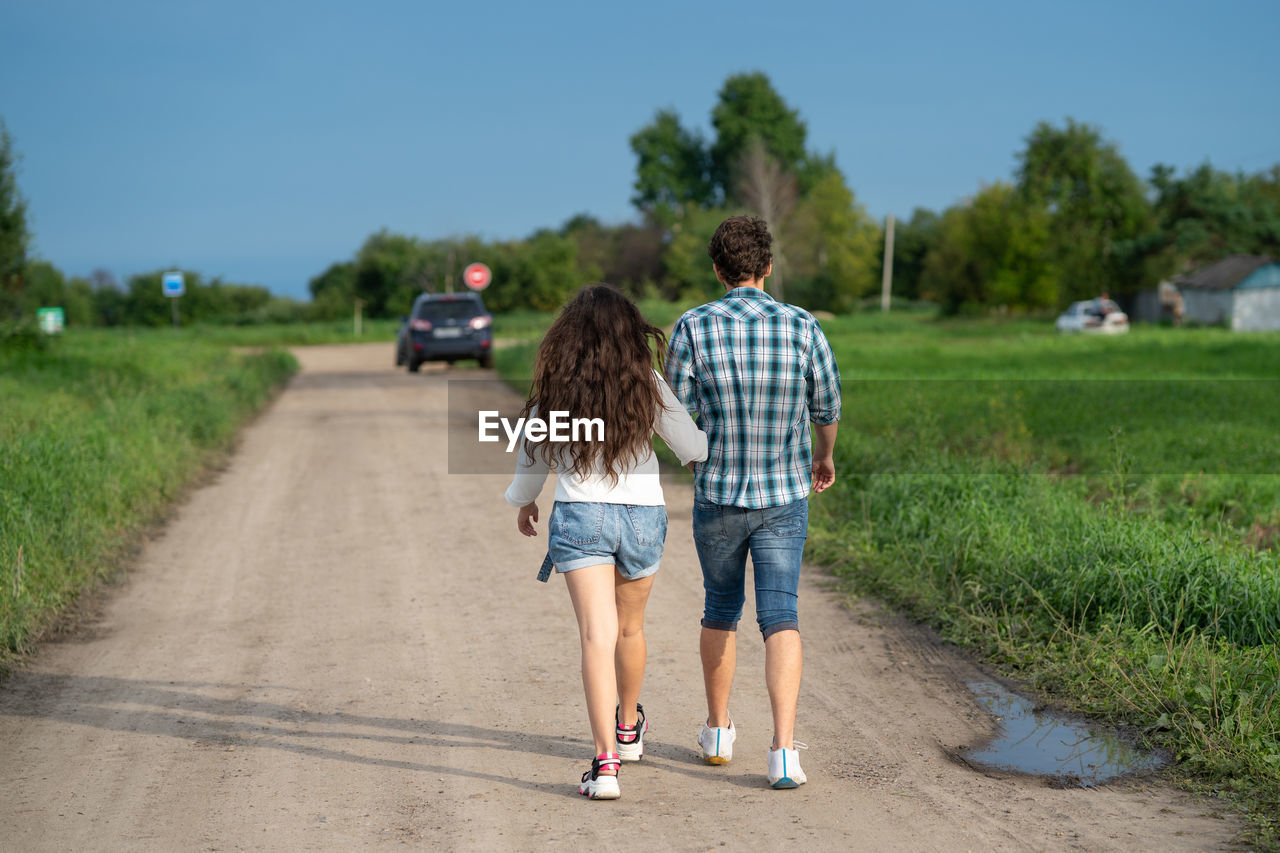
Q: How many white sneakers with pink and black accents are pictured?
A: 2